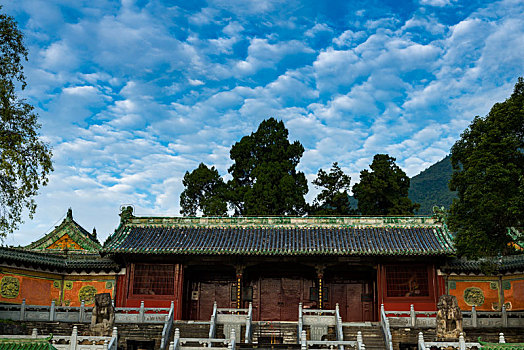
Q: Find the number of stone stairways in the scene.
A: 3